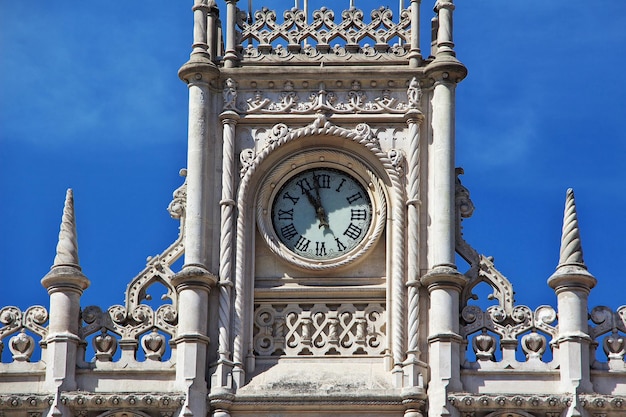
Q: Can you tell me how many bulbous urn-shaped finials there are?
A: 6